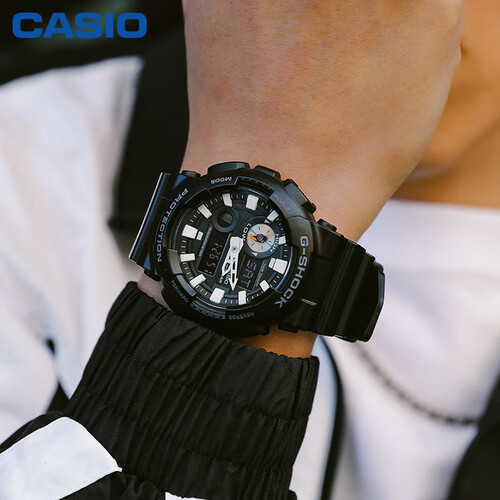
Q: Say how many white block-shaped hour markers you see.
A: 12